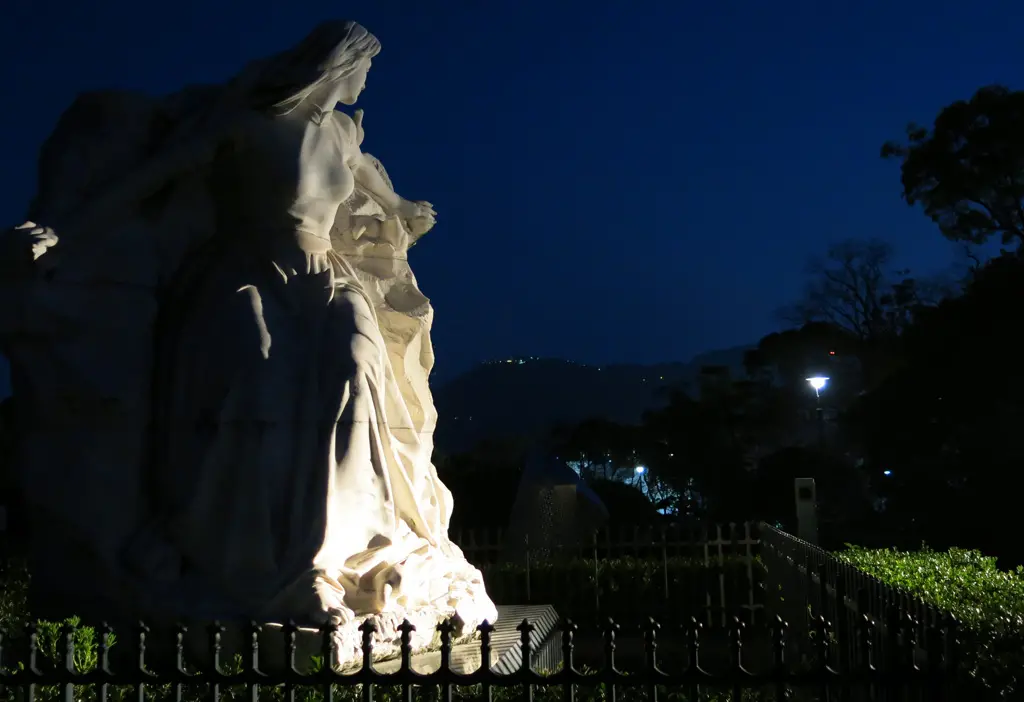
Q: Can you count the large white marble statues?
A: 1